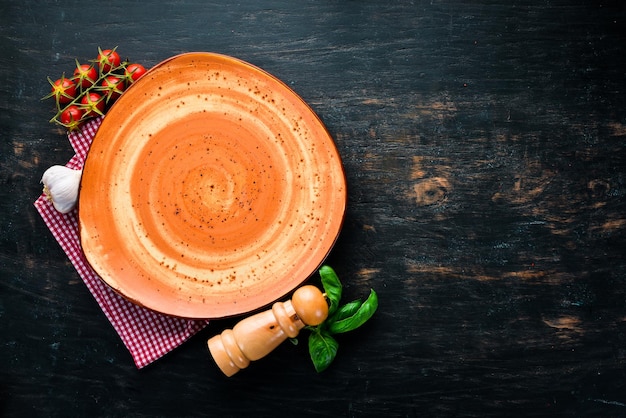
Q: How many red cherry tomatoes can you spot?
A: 7